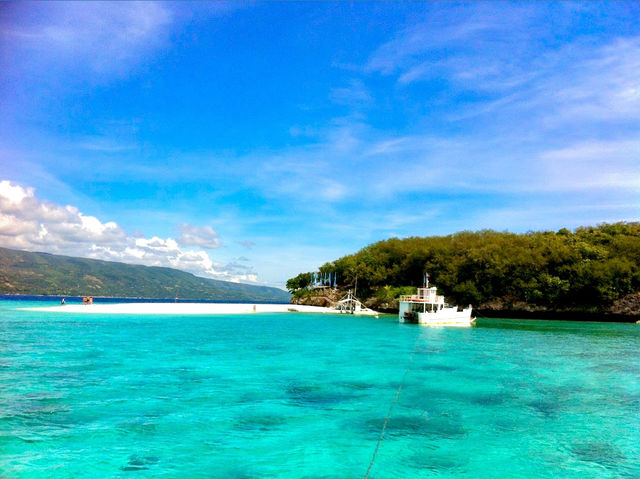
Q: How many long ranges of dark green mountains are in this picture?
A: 1